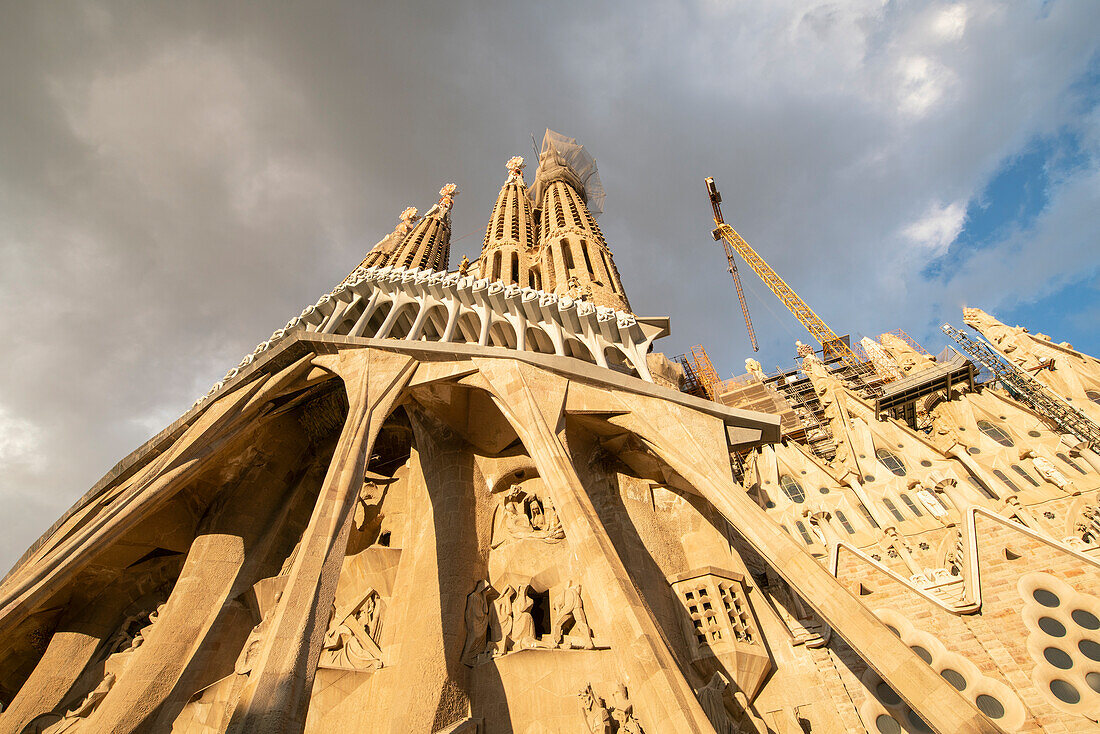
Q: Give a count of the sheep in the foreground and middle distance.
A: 0